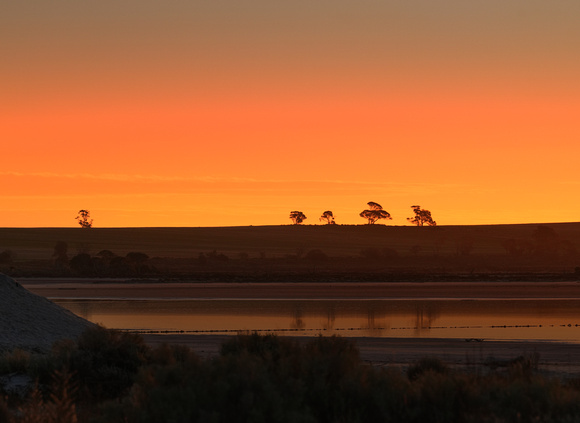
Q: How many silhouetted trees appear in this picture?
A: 5